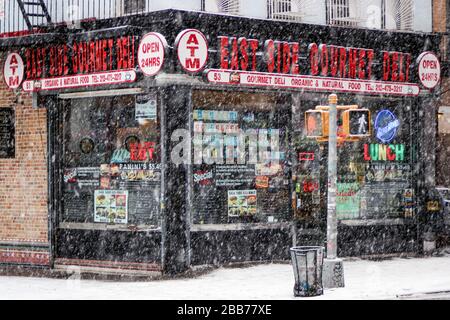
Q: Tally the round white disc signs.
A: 4